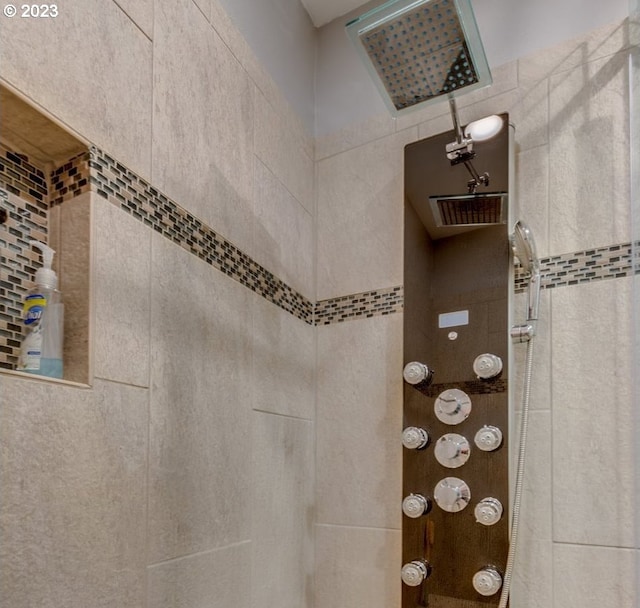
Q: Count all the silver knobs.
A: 11